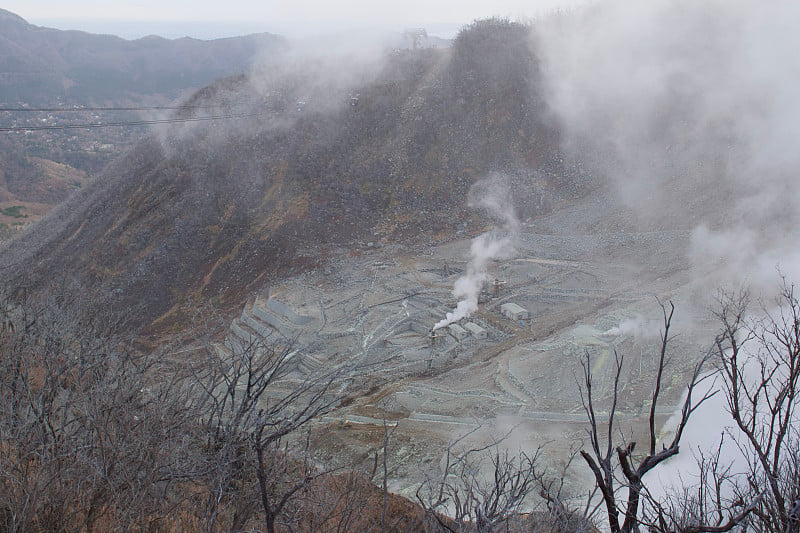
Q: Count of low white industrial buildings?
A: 3